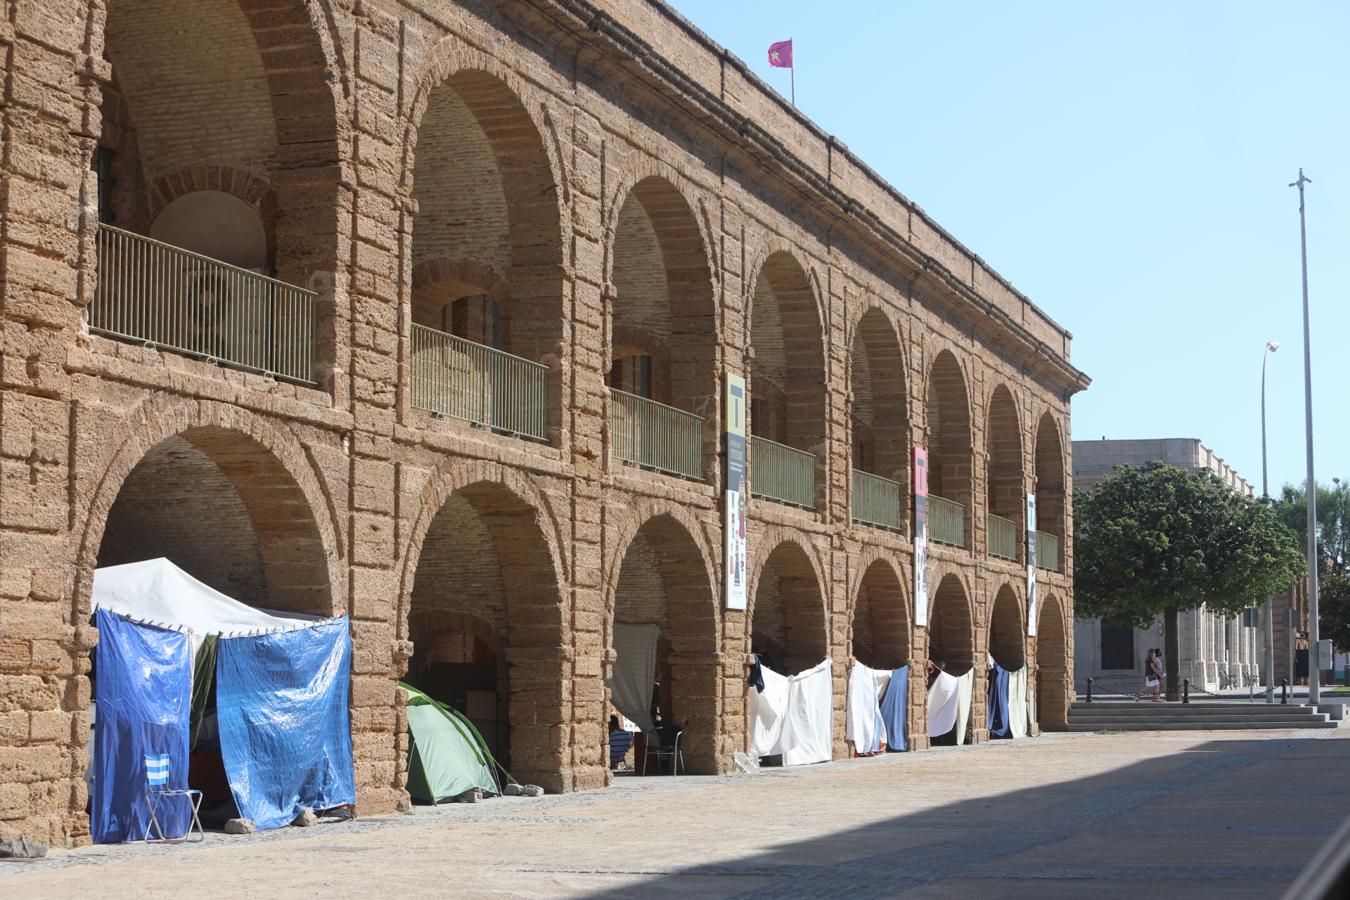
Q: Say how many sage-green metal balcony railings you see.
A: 8